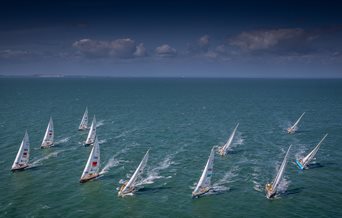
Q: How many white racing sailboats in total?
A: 11